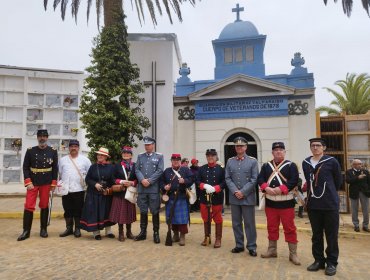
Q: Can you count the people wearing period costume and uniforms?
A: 10